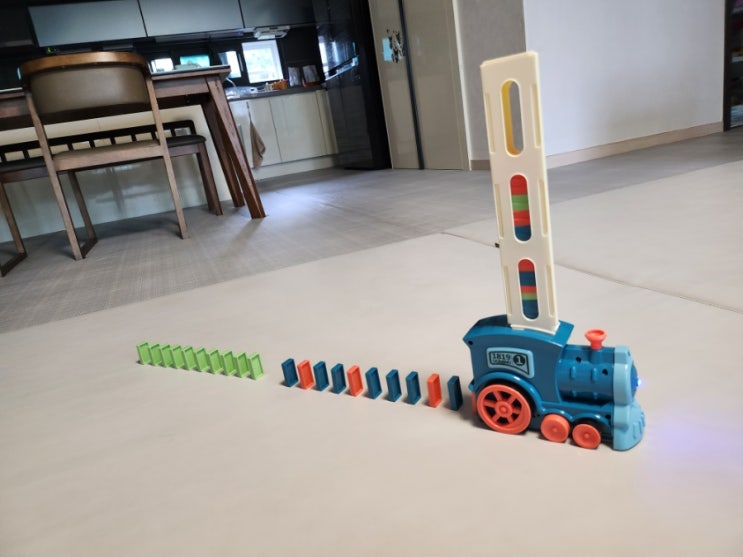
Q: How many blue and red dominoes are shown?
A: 10